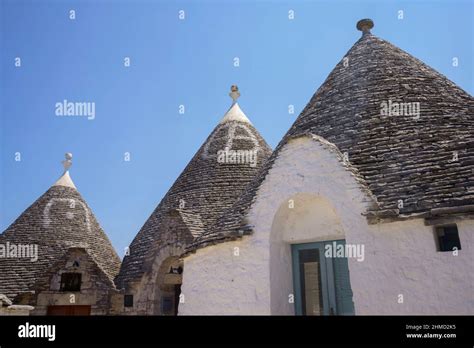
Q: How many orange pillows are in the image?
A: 0